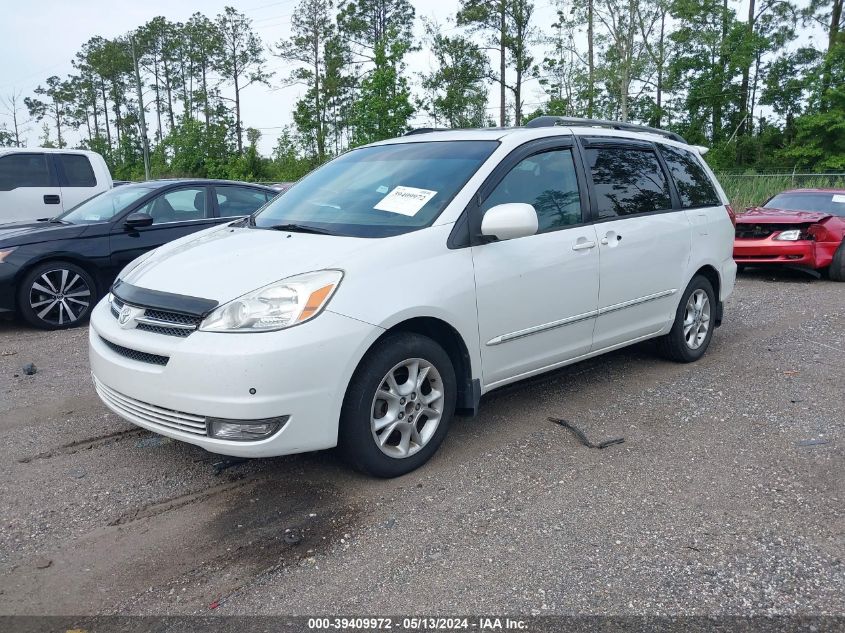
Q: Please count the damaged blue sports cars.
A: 0